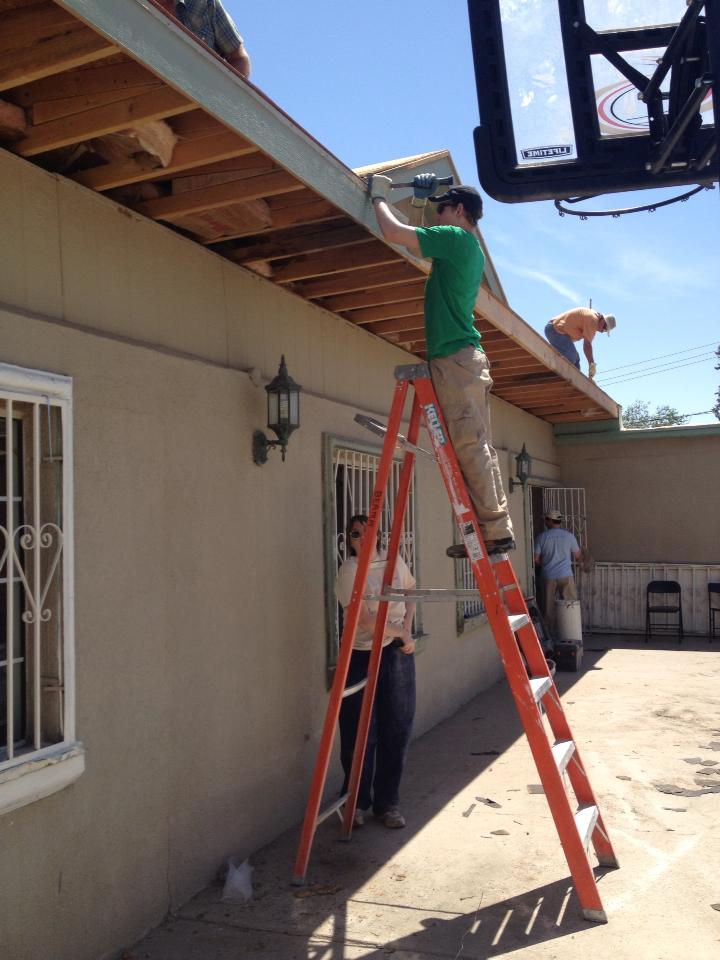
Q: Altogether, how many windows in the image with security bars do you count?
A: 3